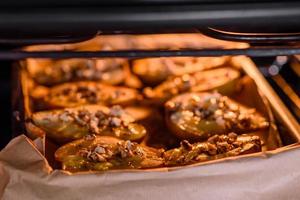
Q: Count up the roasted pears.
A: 8